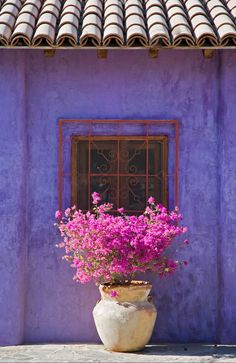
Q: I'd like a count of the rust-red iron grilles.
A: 1